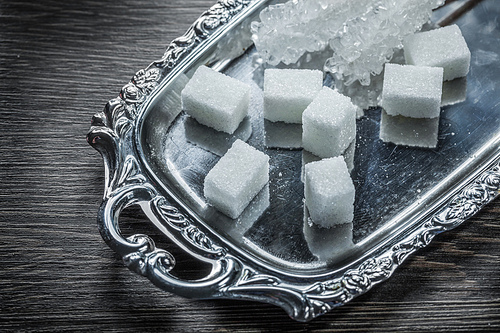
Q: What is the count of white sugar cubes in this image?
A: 7